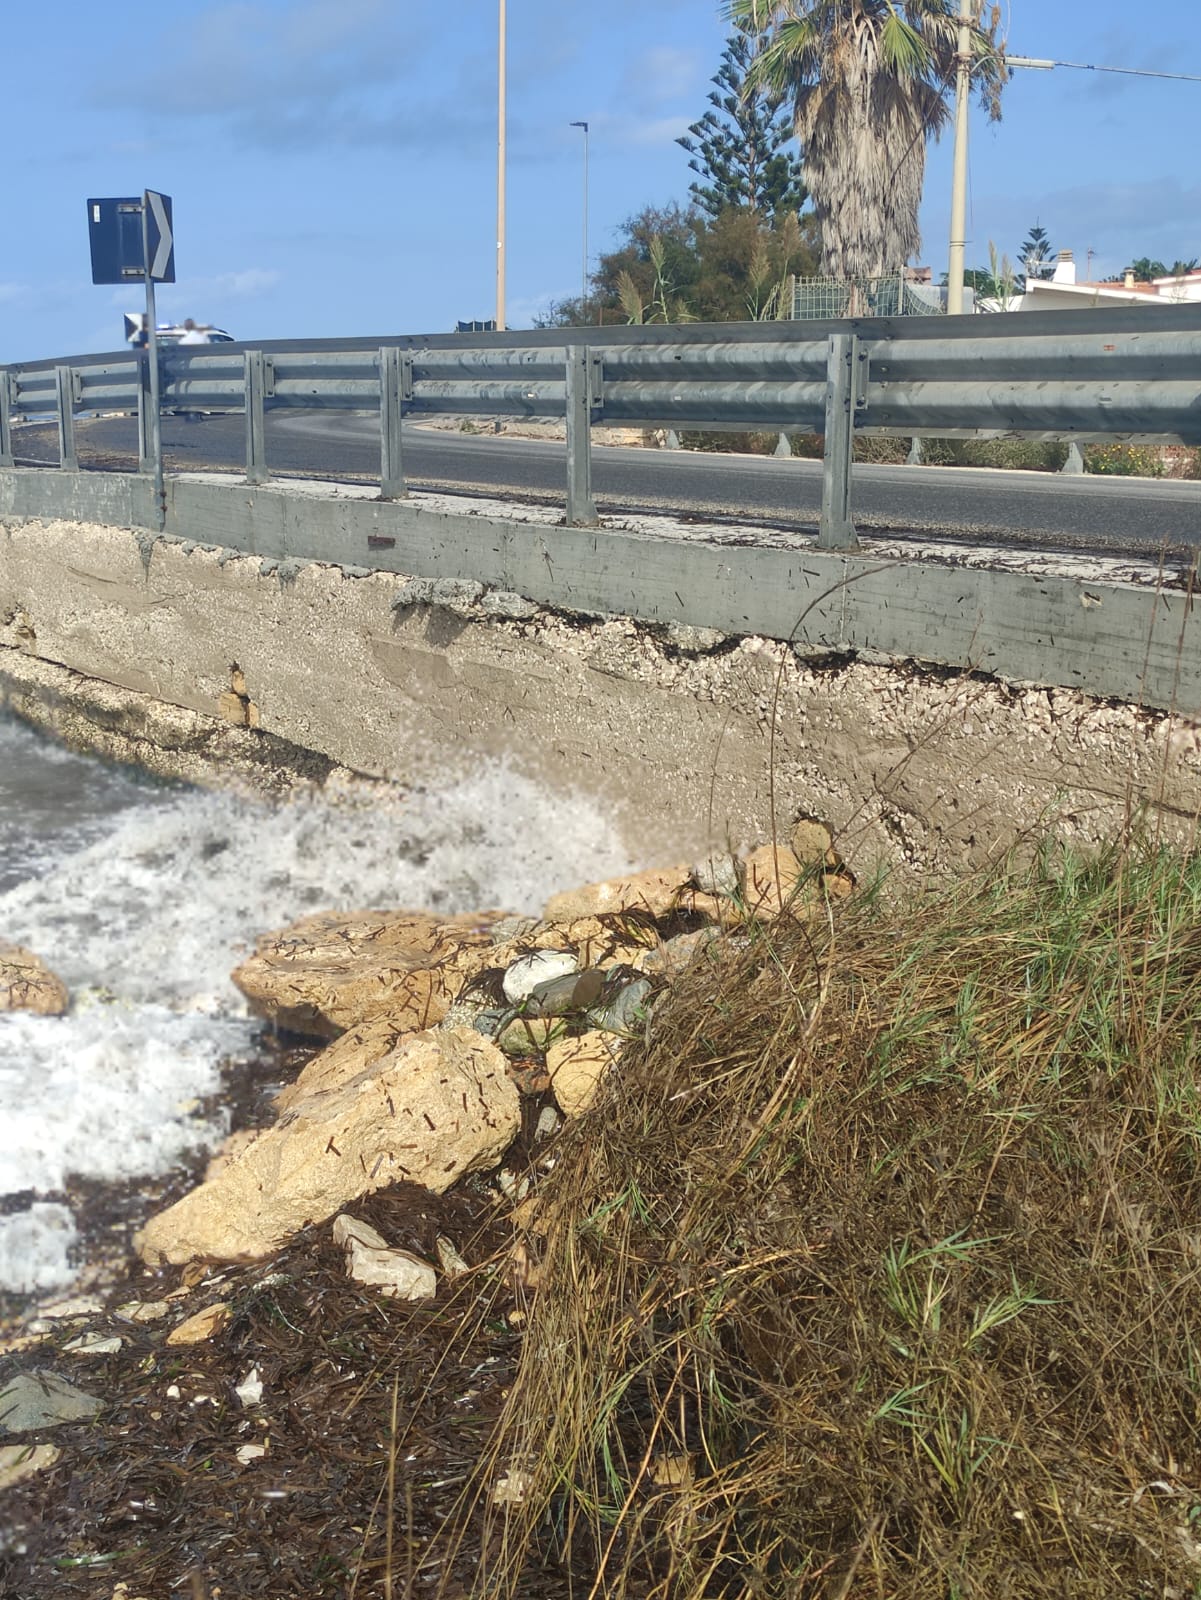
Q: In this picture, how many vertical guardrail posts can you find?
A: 7